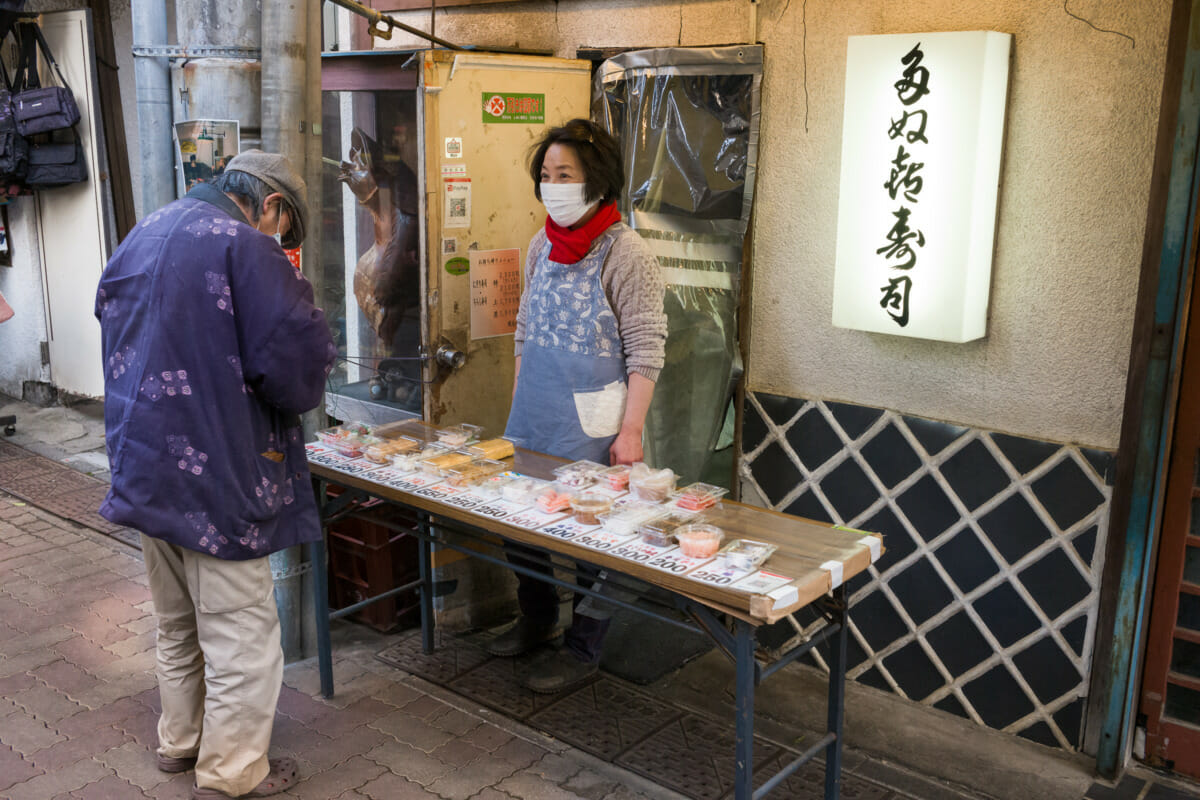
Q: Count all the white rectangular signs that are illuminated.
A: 1